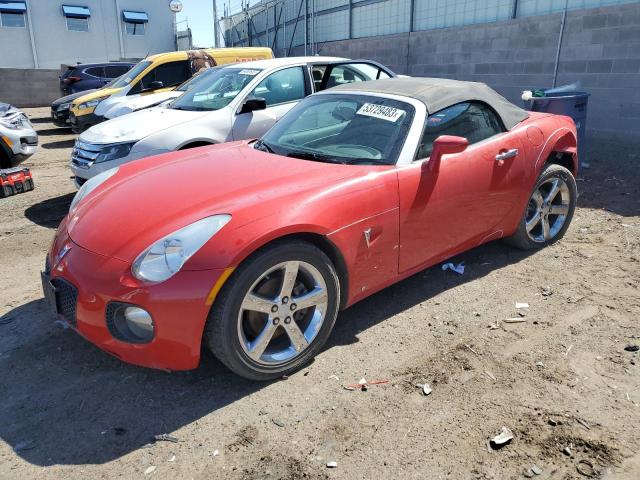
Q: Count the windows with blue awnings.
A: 3